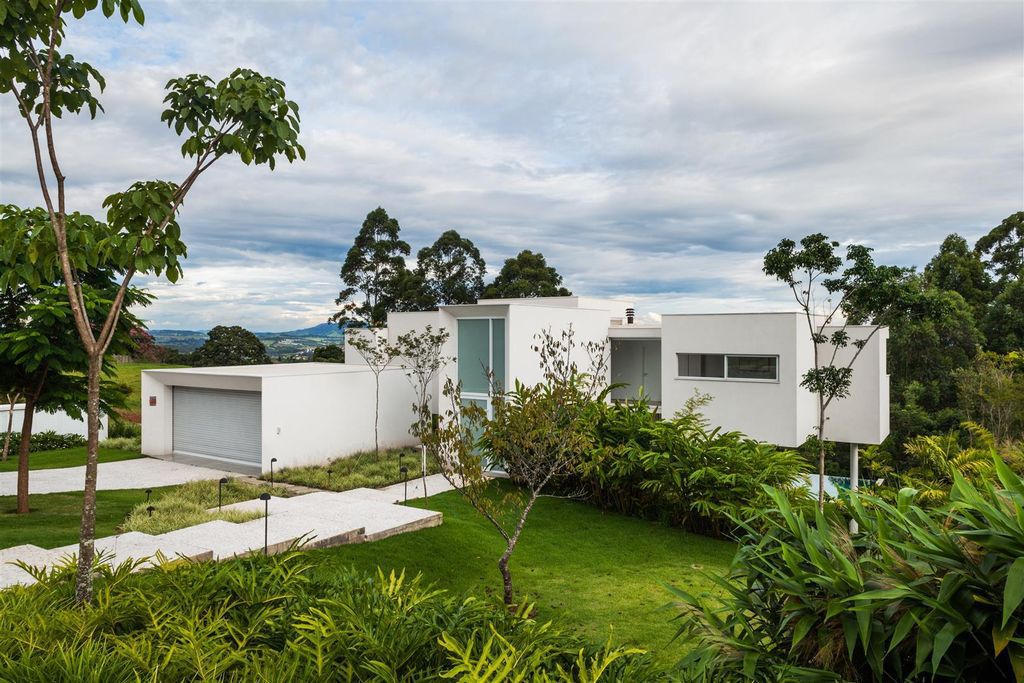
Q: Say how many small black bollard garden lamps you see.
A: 8